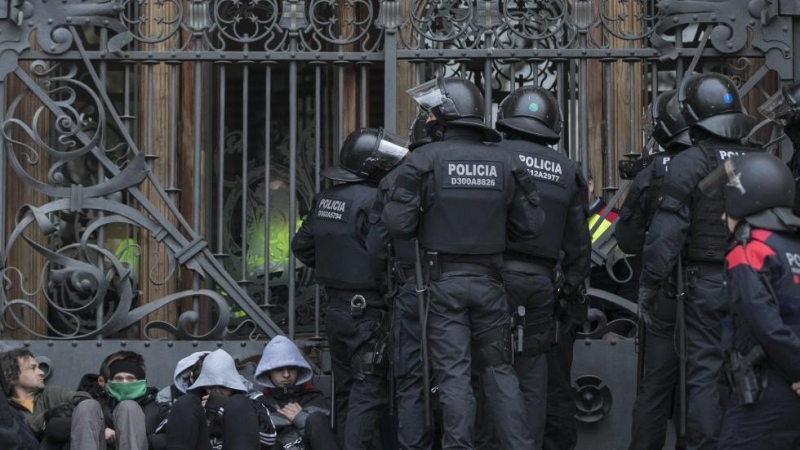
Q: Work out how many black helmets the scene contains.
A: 8